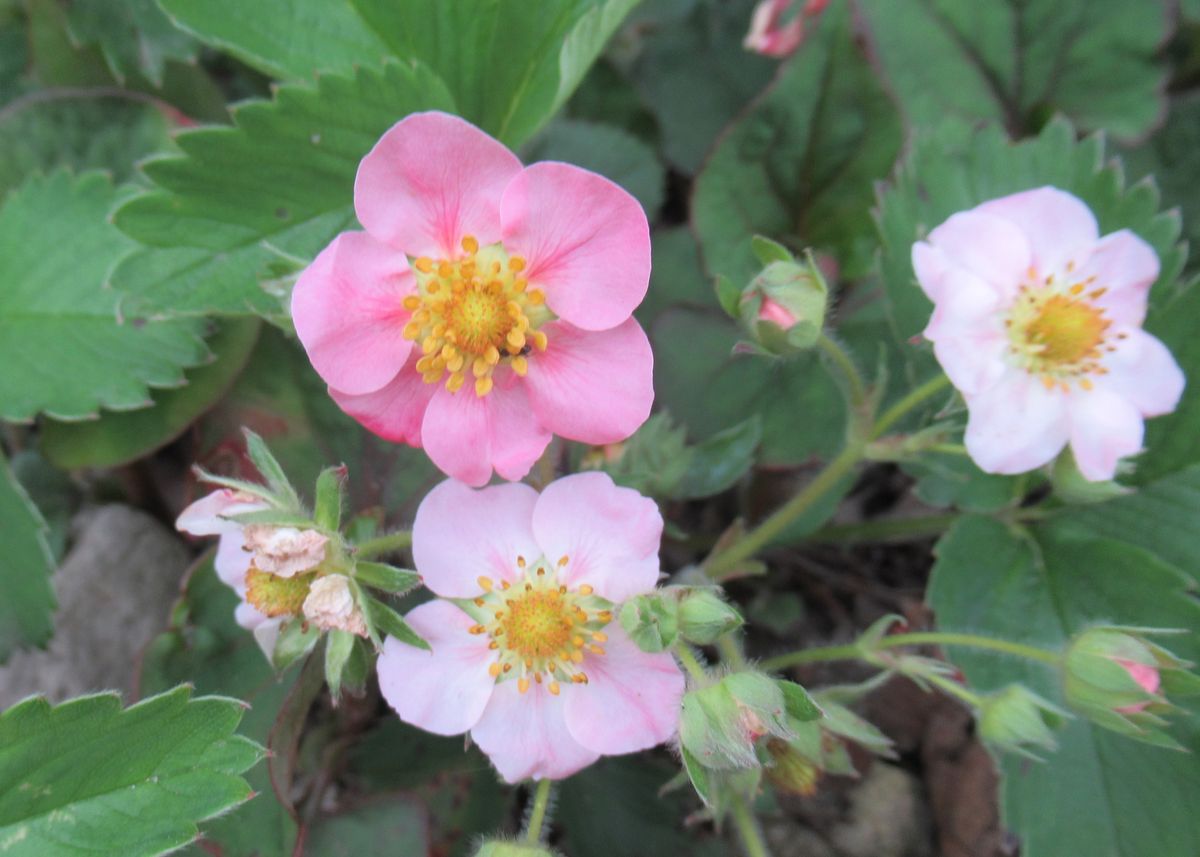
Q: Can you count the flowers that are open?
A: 3